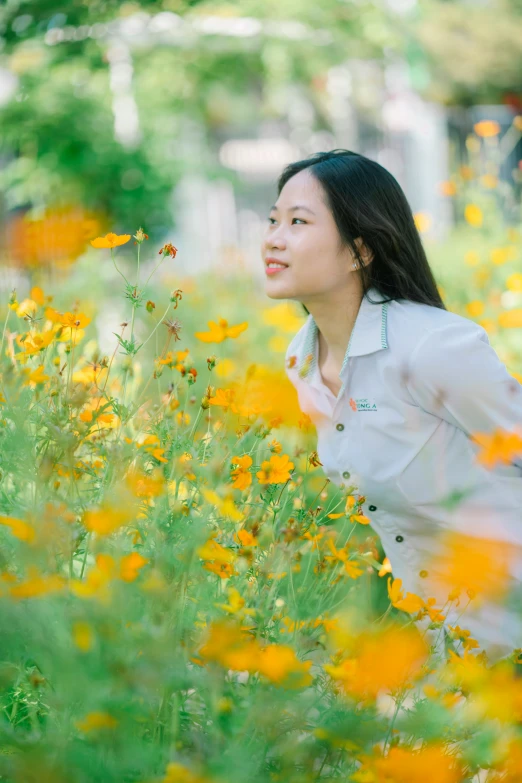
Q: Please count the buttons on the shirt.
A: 5